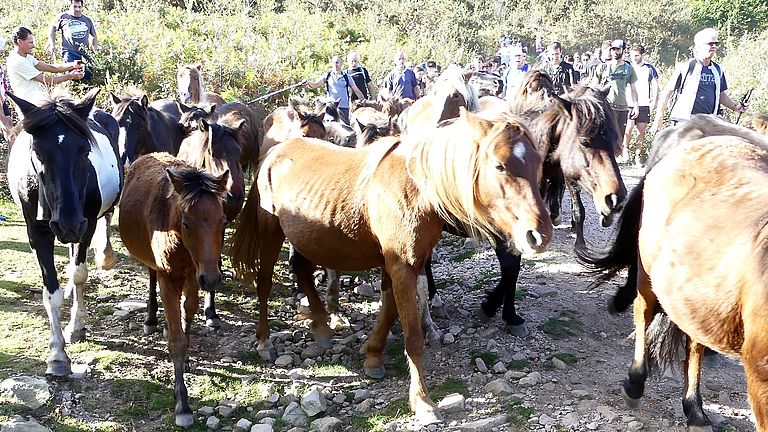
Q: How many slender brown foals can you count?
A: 1